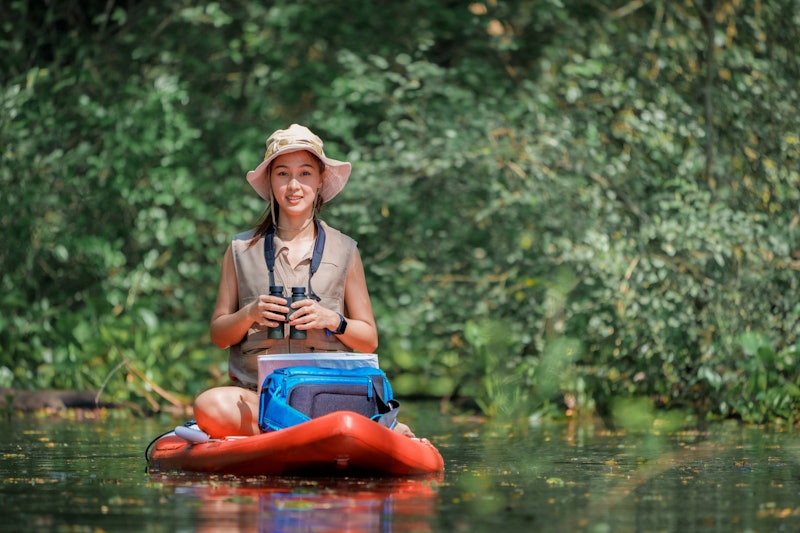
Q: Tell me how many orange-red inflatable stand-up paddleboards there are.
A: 1